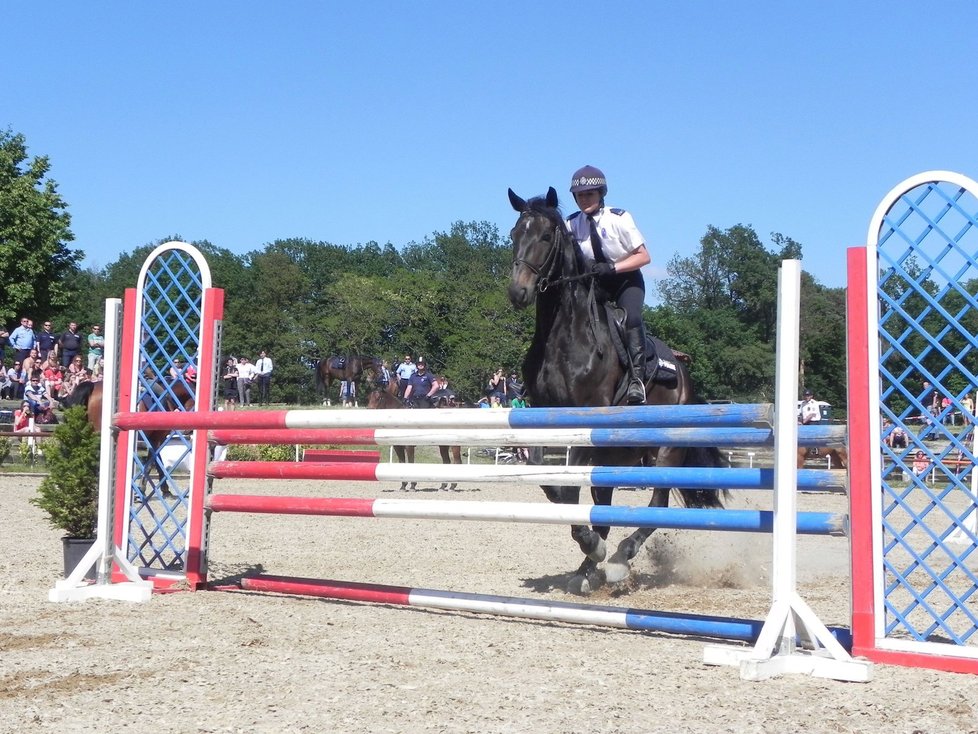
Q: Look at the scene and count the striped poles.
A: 5